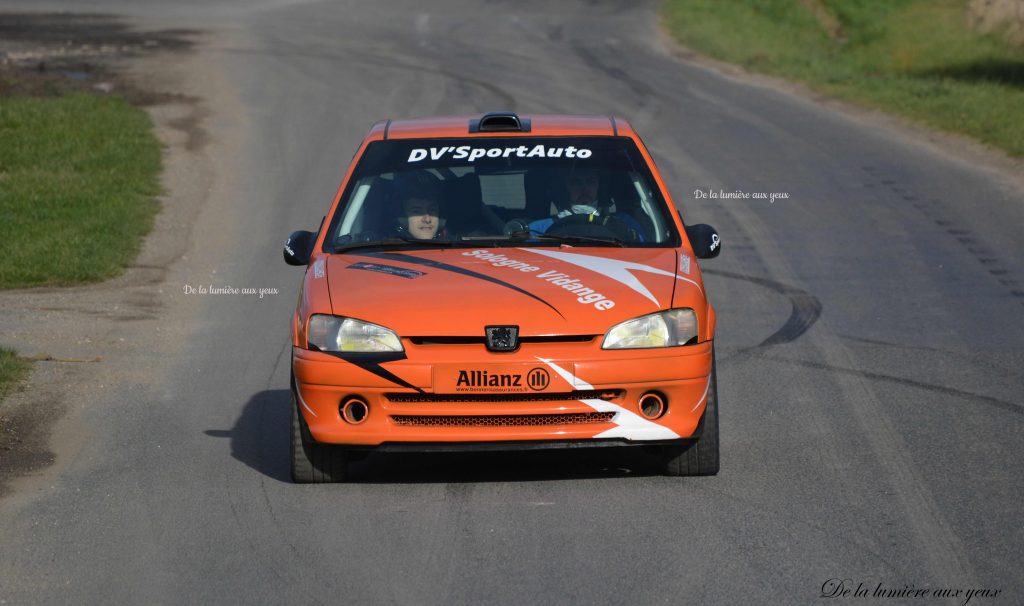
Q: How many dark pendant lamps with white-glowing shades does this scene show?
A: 0